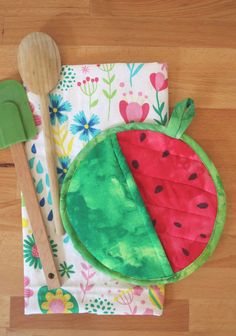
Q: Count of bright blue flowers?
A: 3